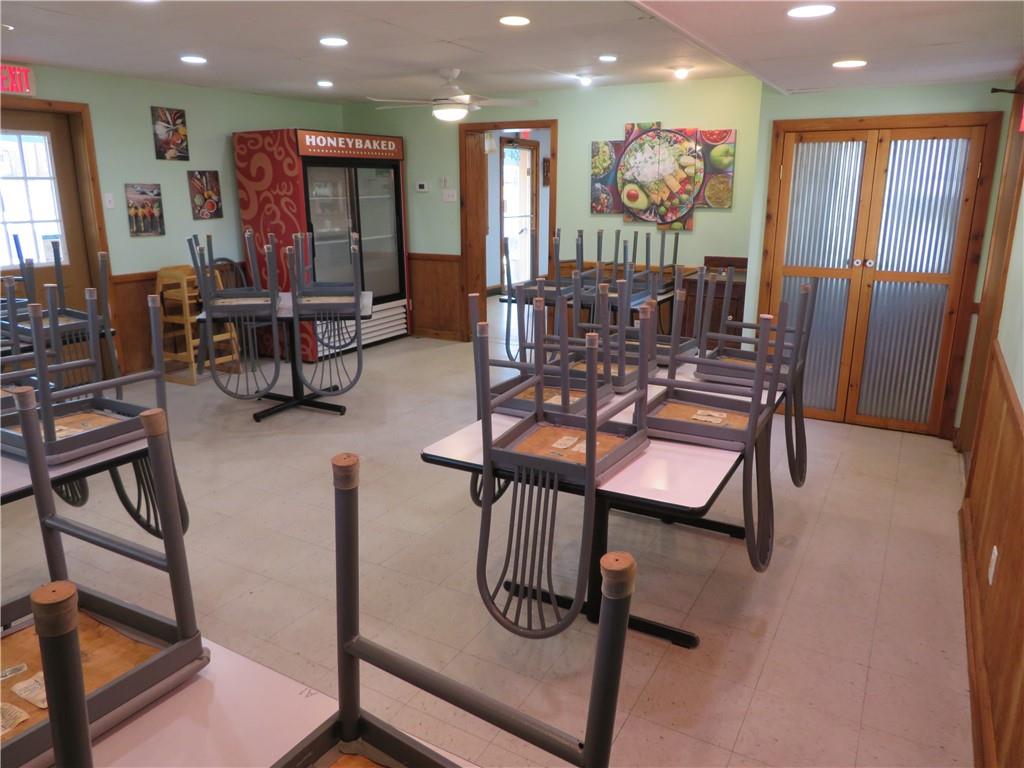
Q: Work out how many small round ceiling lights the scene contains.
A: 9